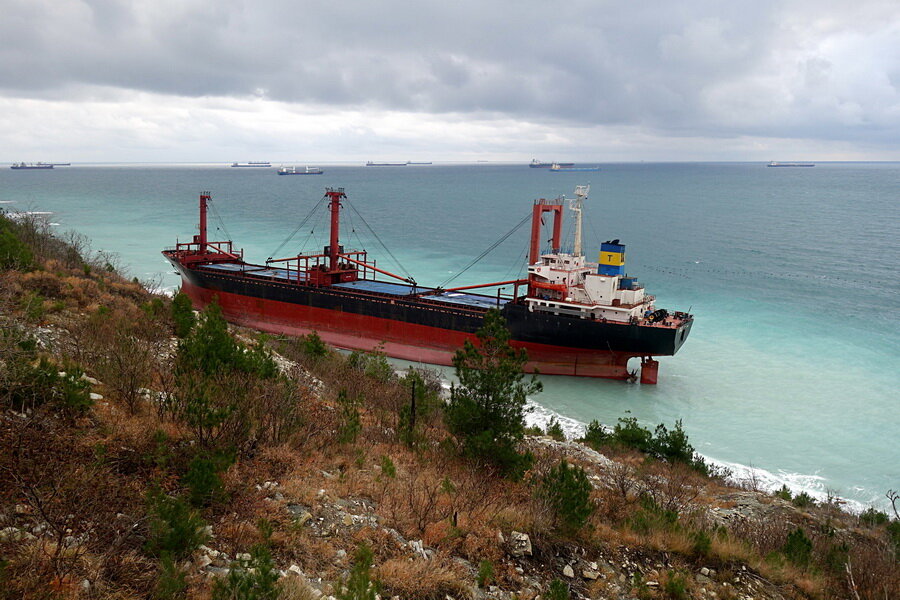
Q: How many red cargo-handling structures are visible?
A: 3